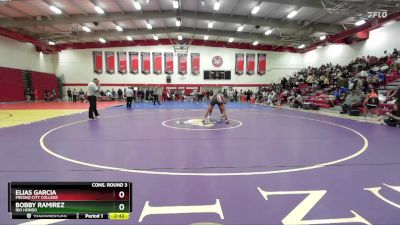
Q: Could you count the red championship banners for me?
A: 12